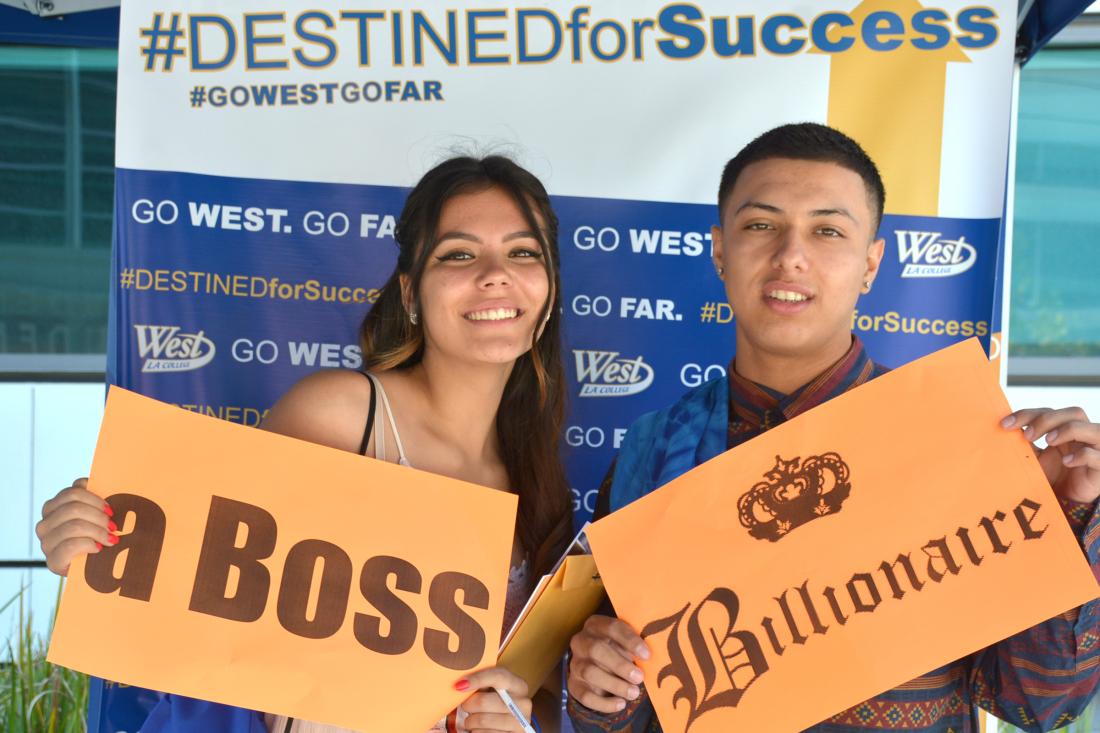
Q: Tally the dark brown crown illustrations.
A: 1